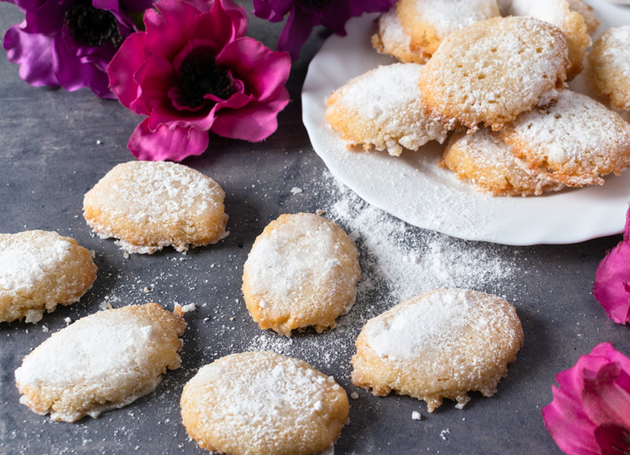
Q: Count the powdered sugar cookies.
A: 15